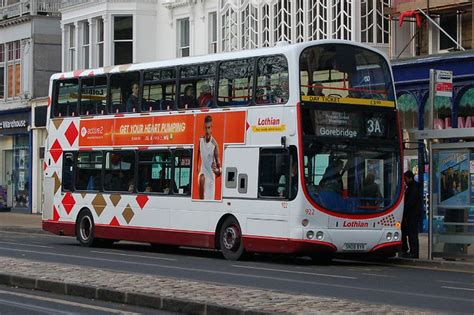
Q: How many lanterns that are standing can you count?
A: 0